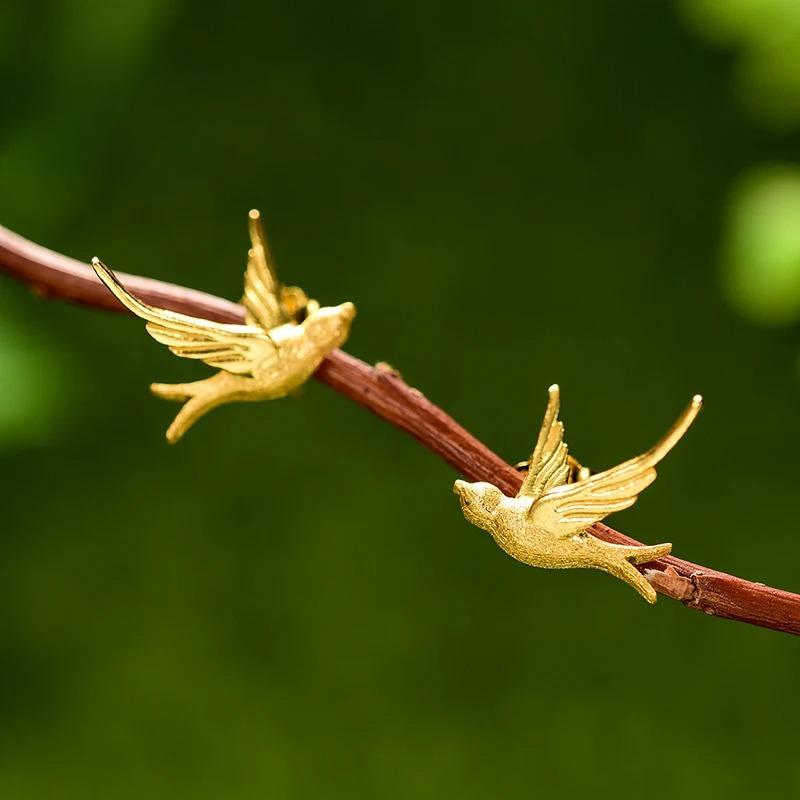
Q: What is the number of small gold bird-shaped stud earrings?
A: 2